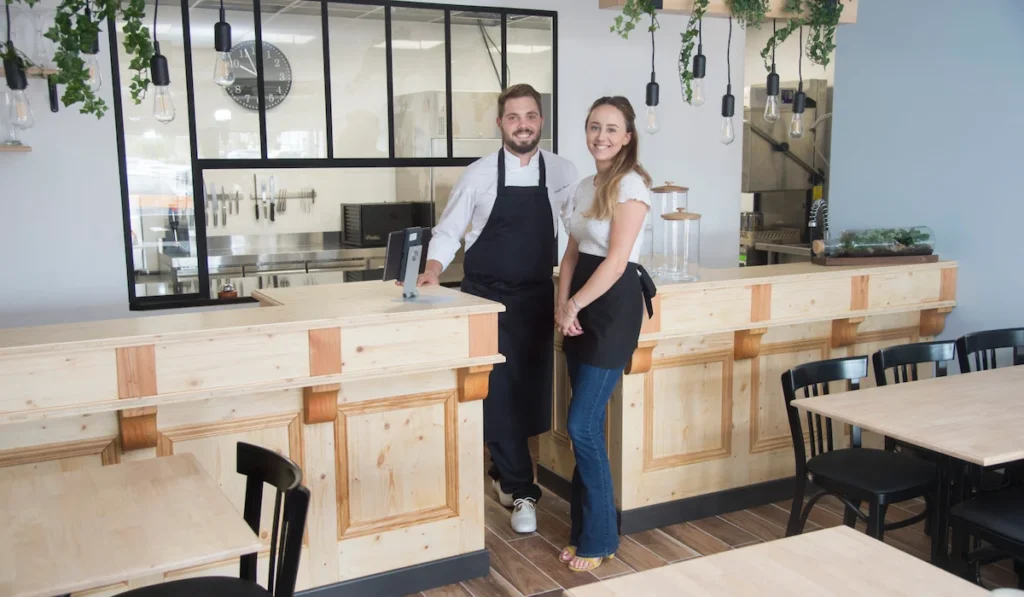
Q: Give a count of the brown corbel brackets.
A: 7